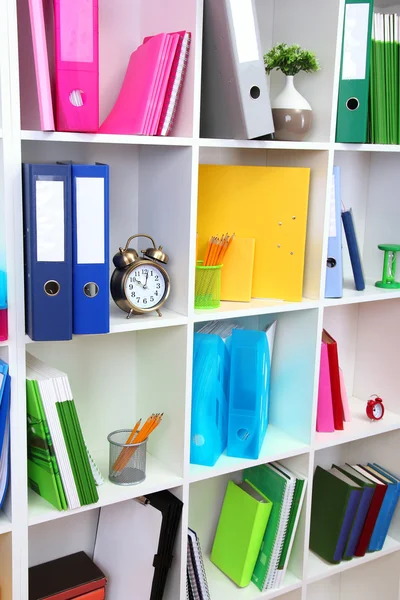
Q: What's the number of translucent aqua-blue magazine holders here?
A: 2